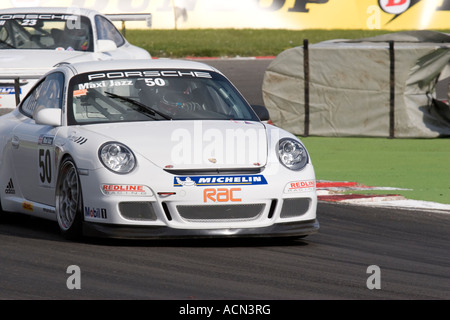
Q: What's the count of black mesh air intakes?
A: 3